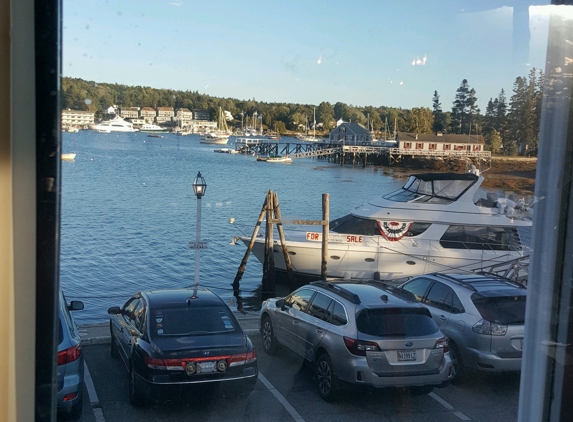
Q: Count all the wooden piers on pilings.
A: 1